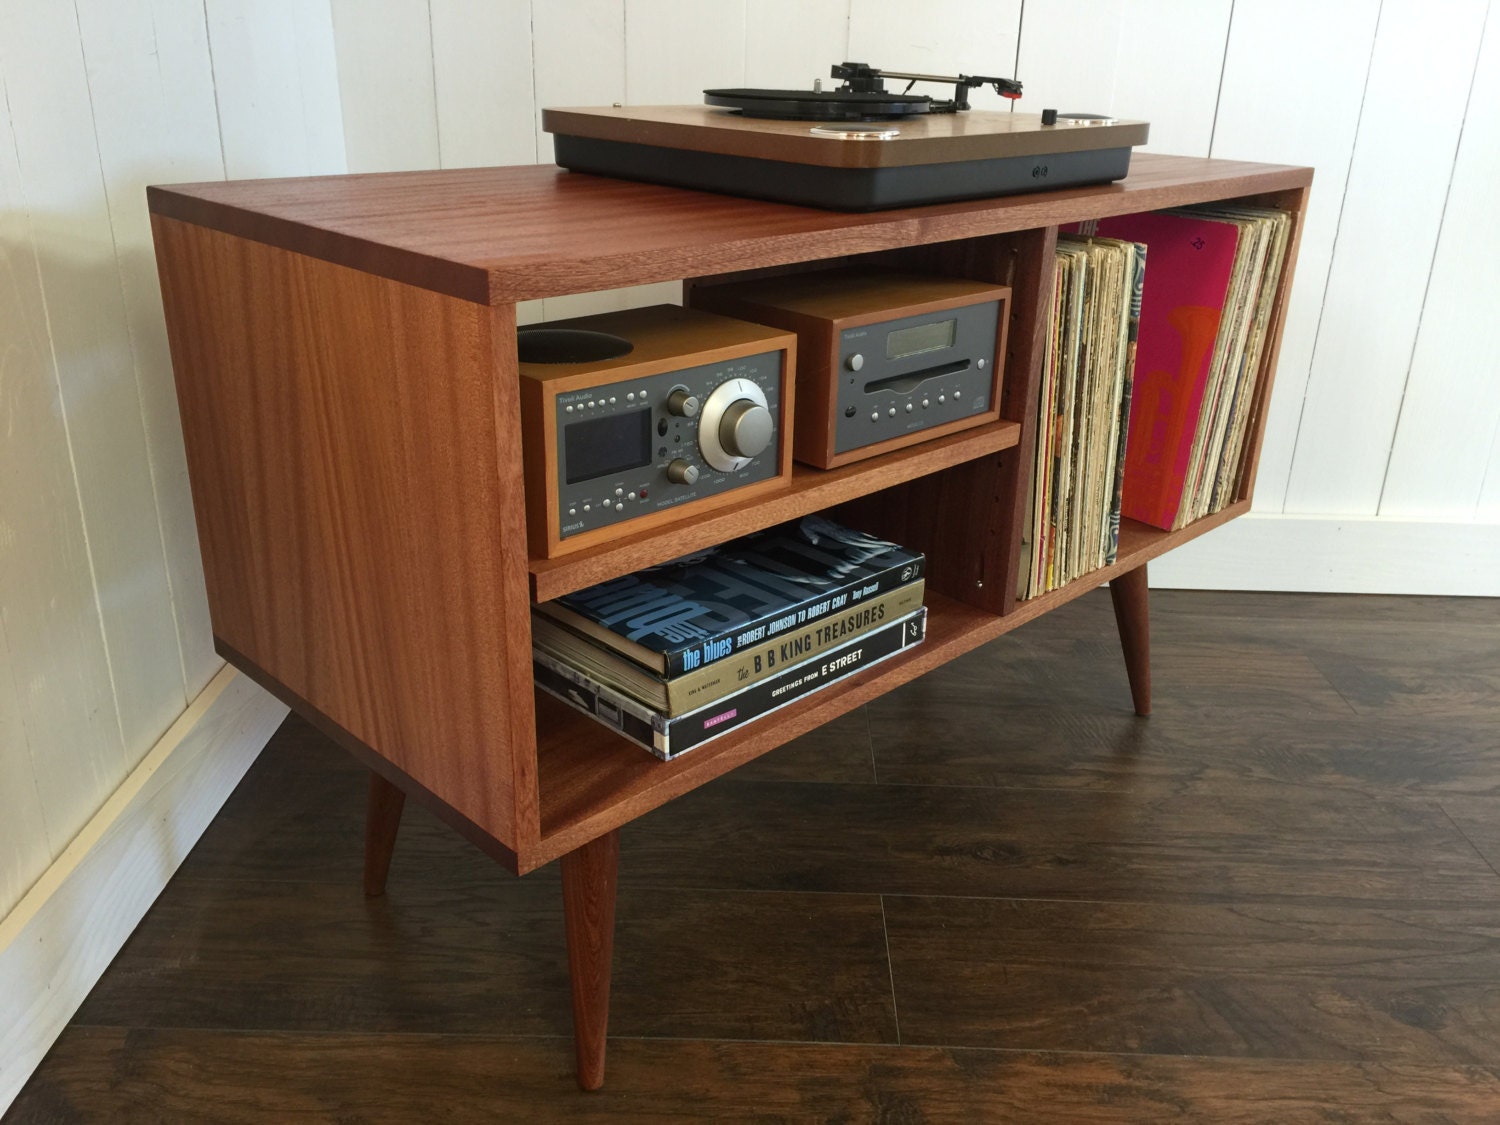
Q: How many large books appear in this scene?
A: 3